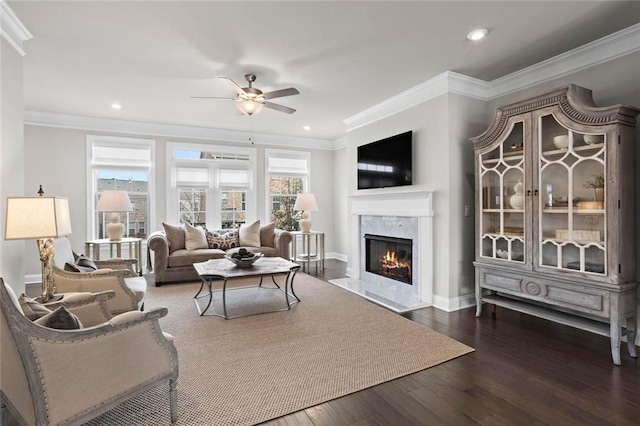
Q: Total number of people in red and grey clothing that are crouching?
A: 0